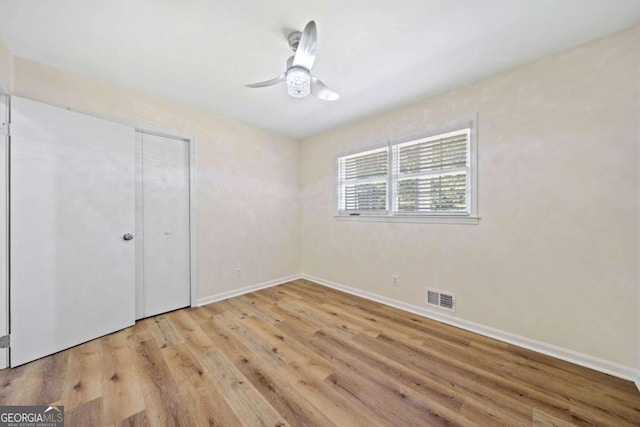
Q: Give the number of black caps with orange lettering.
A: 0